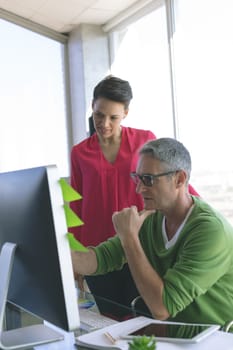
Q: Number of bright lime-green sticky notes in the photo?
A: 3